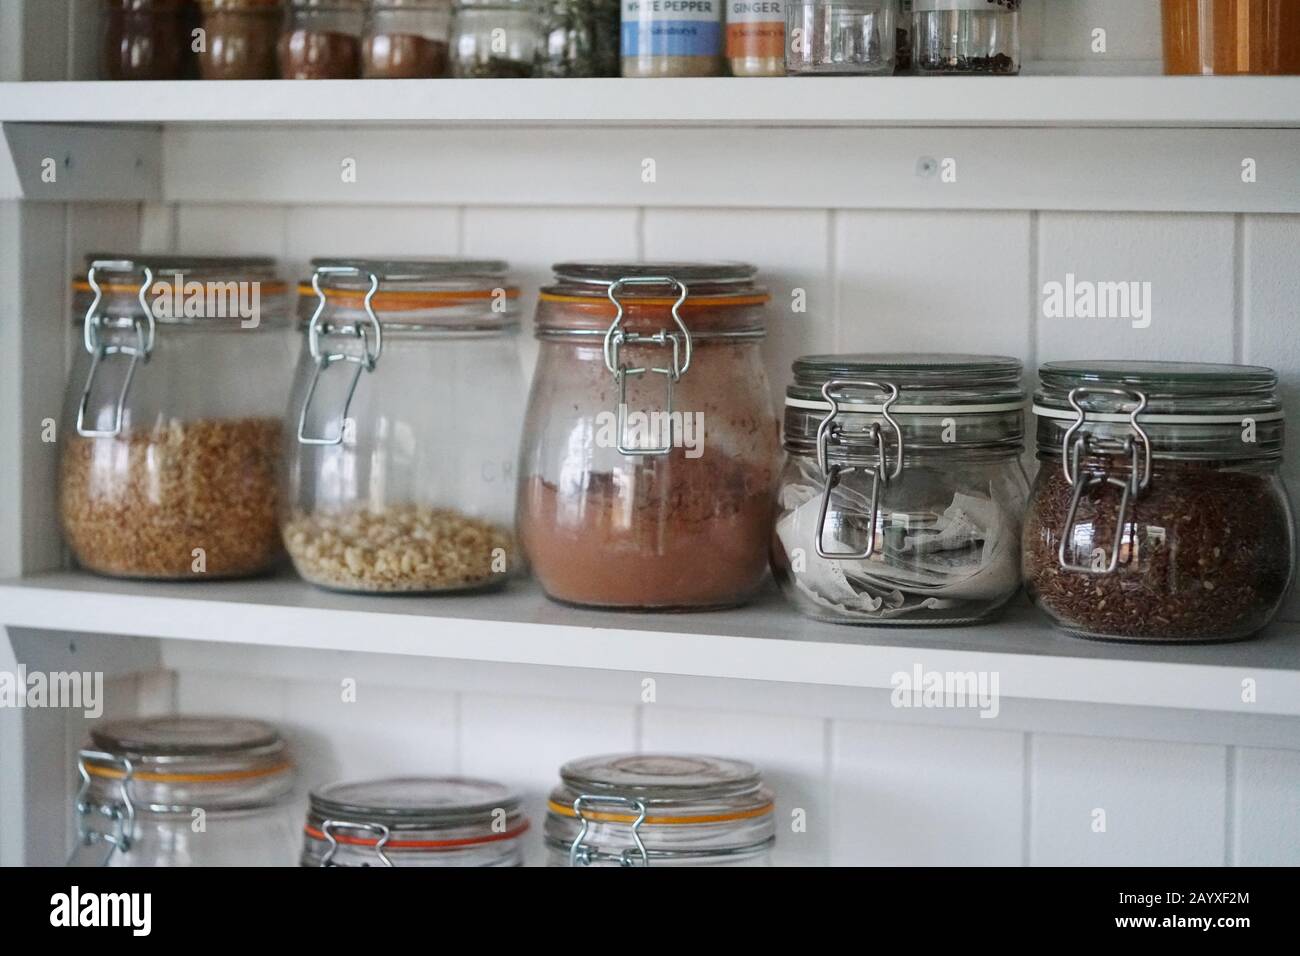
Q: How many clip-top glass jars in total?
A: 8